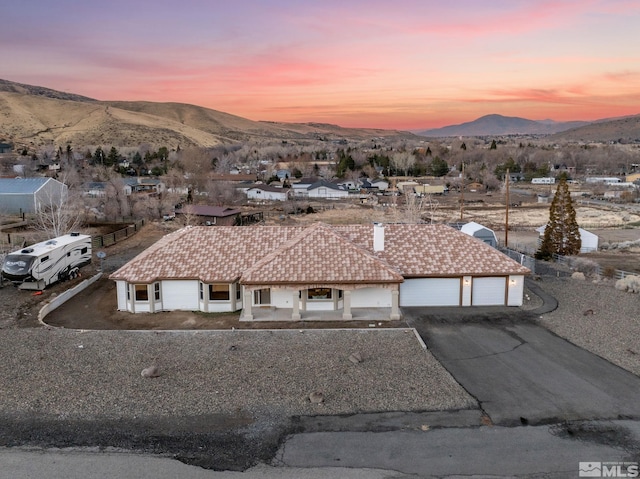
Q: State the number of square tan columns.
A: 4